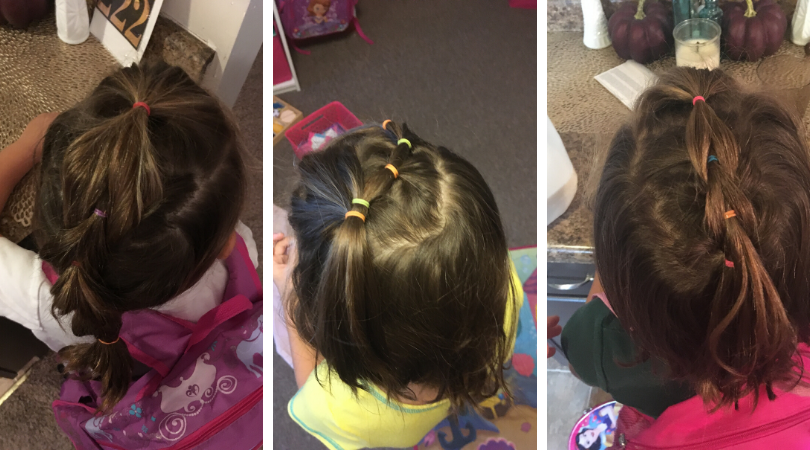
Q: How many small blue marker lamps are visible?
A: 0